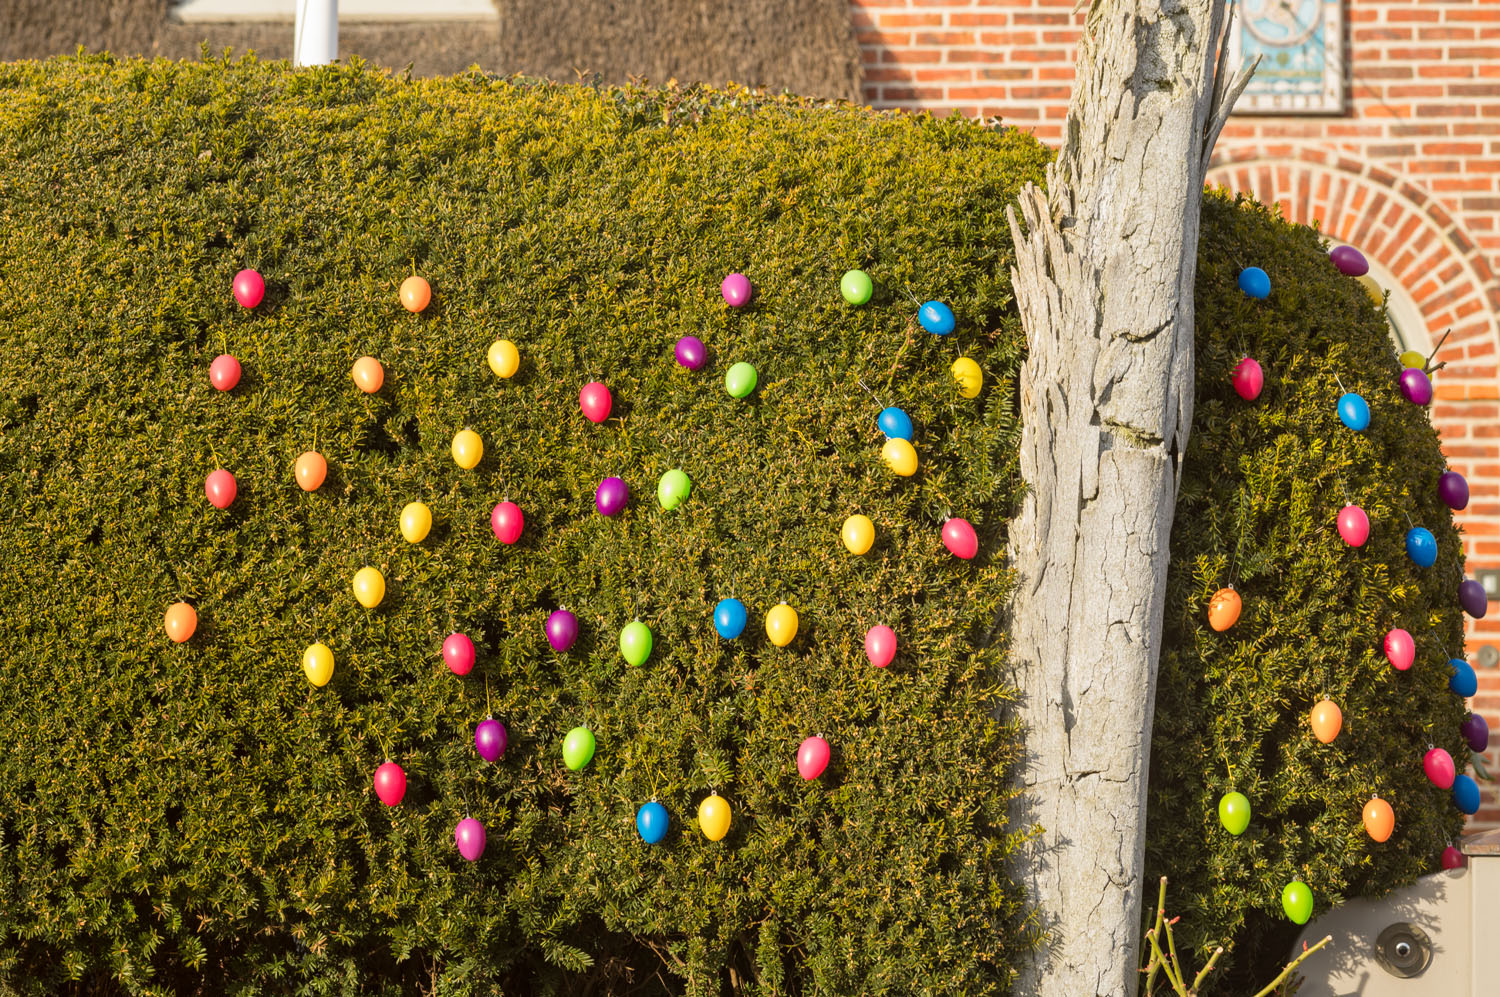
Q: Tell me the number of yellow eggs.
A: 12